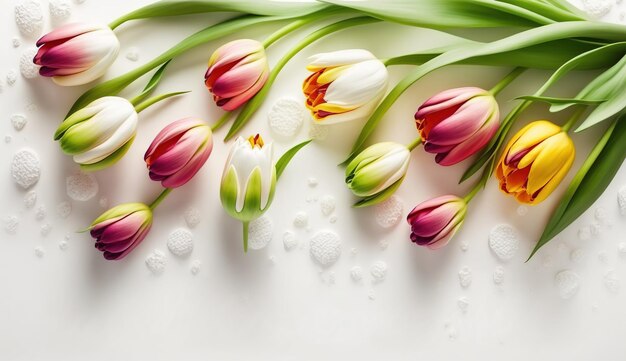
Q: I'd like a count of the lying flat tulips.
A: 11